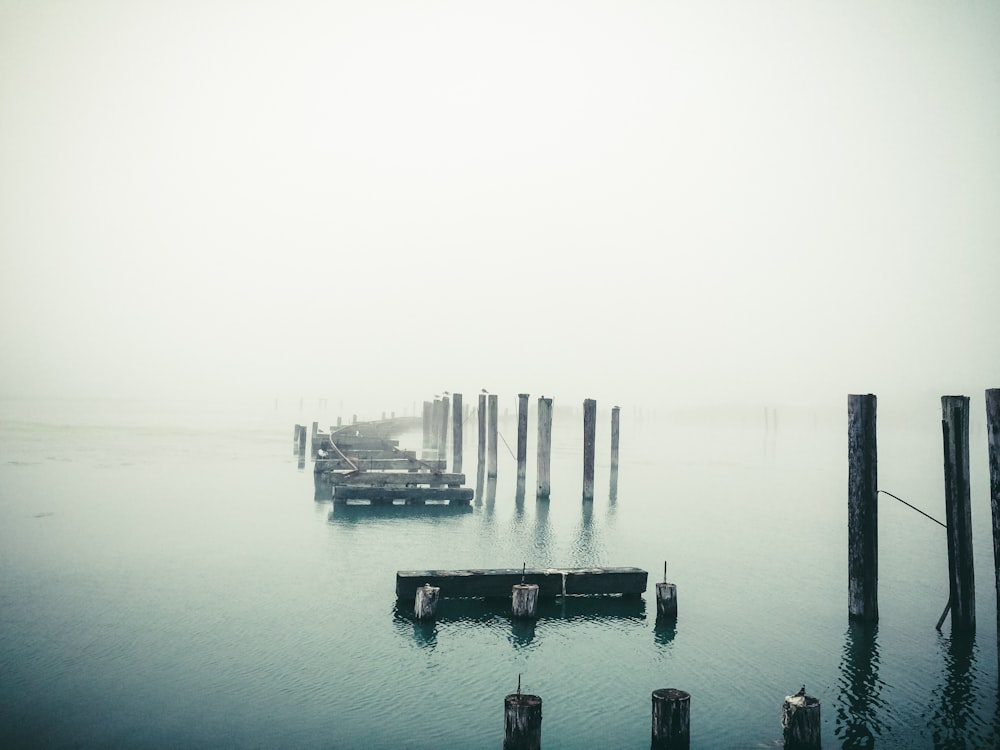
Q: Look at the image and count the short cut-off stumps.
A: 6